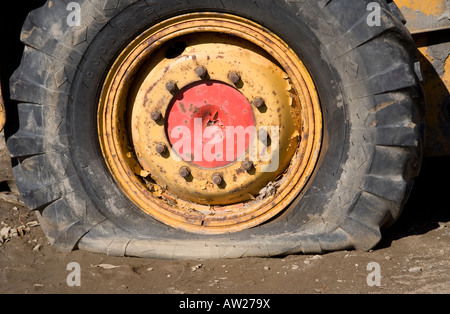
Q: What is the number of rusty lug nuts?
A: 10